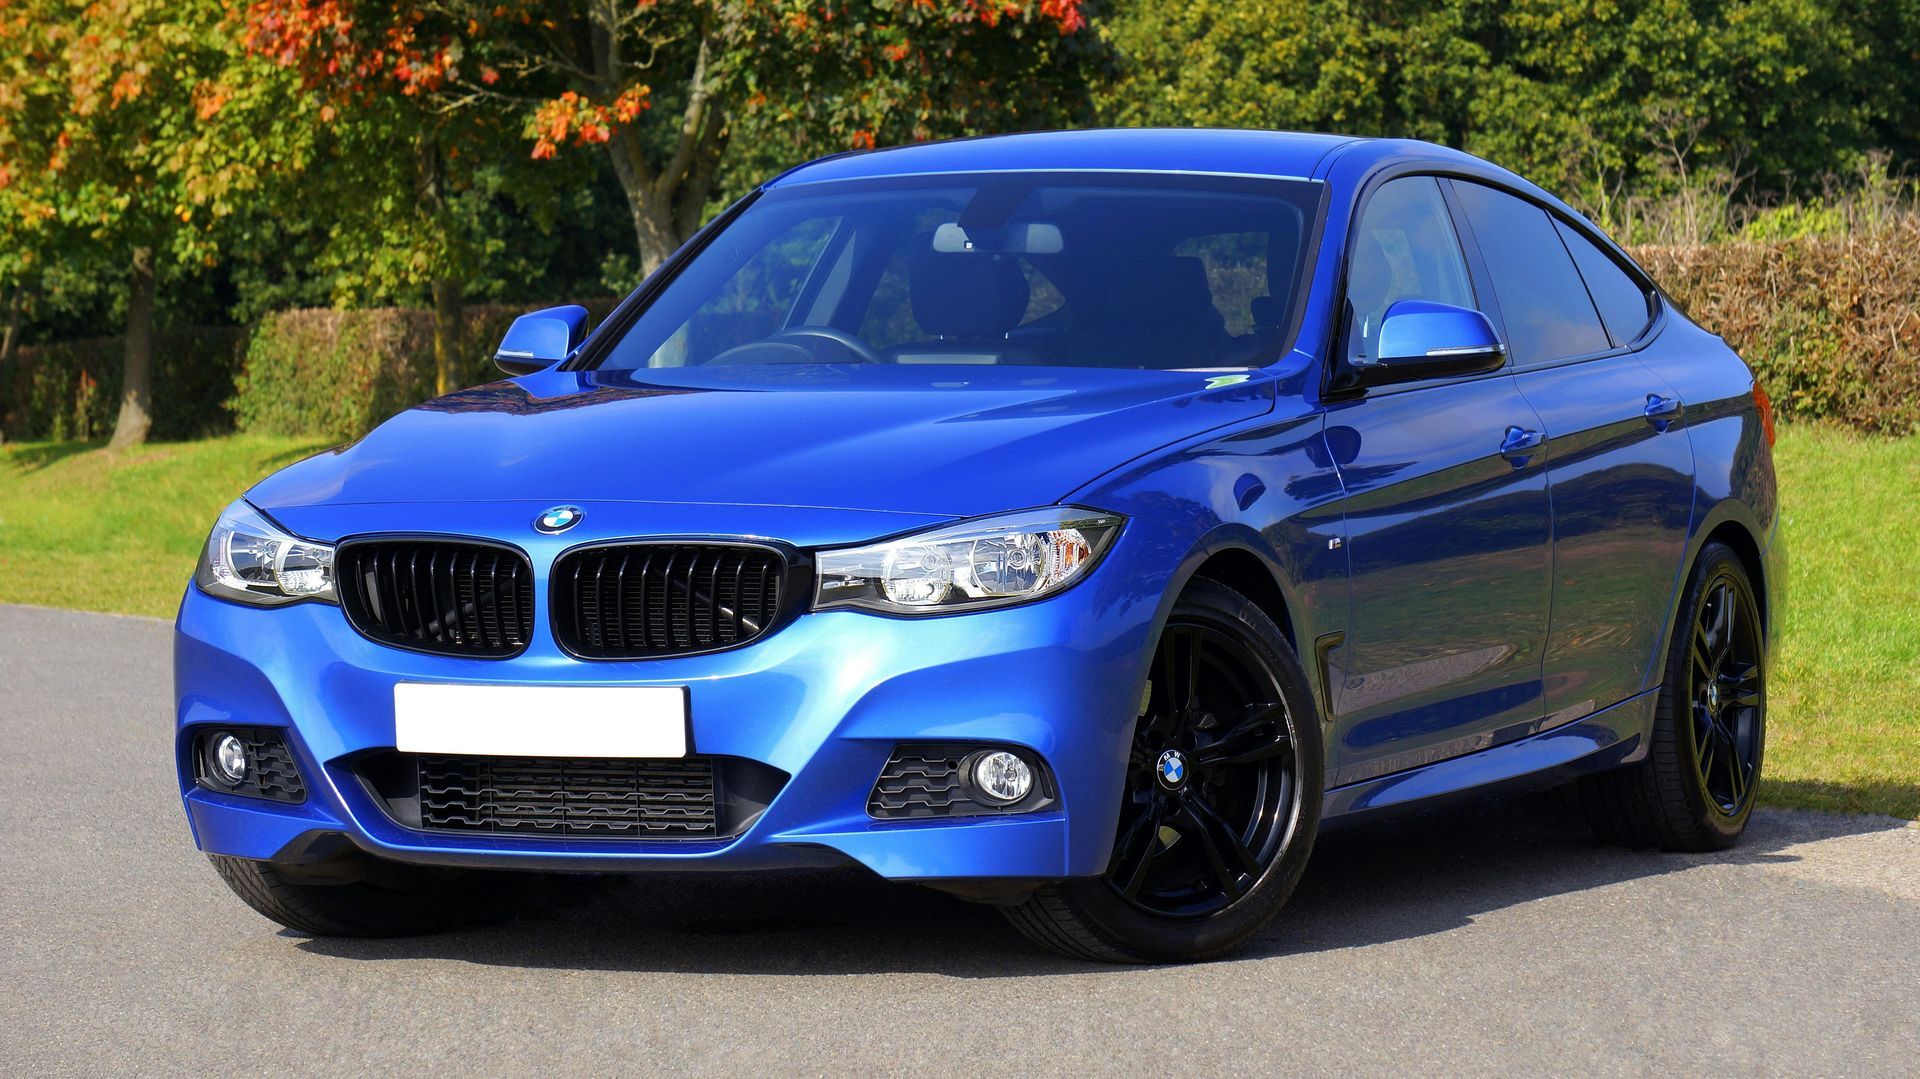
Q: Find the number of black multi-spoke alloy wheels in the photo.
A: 2